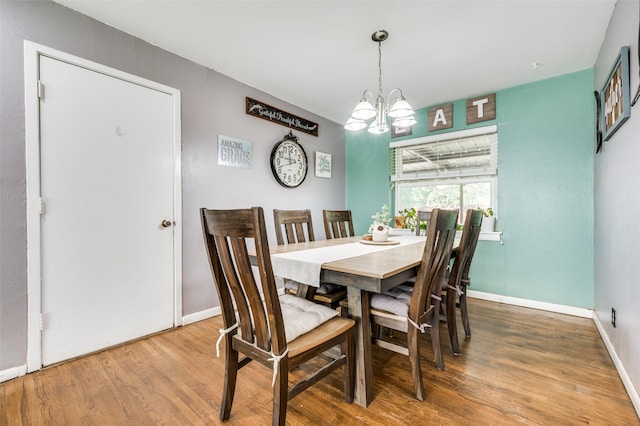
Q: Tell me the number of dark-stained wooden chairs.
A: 6